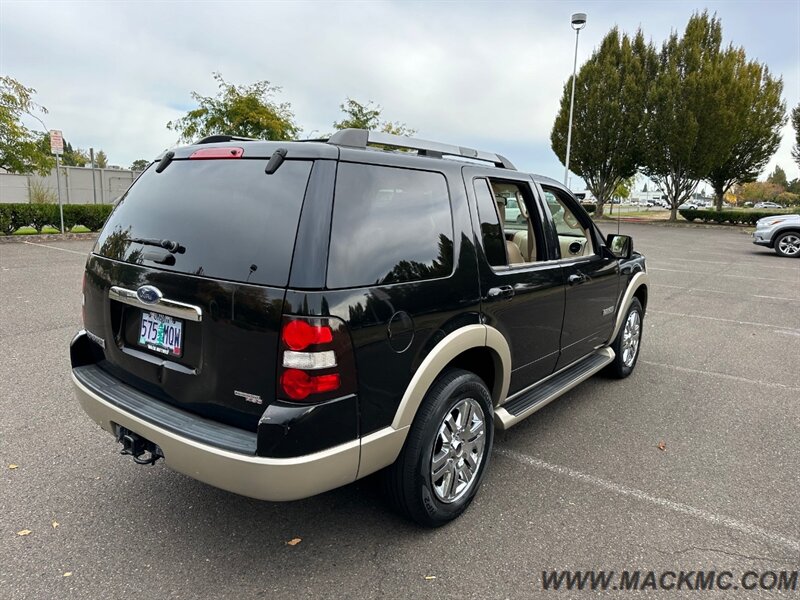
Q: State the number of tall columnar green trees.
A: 3